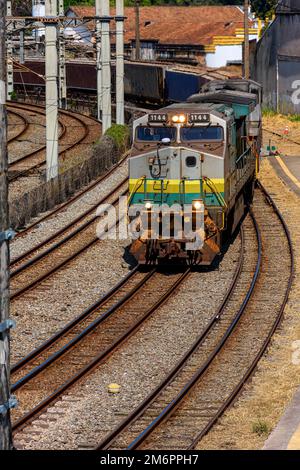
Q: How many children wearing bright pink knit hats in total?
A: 0